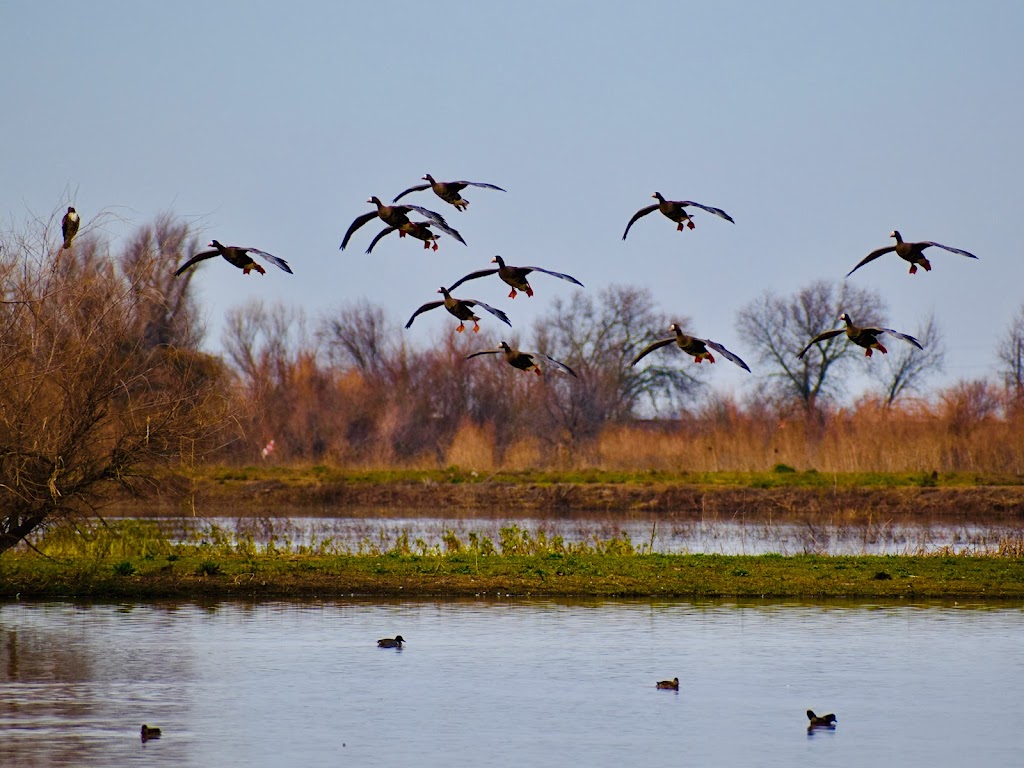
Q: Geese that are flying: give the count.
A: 11